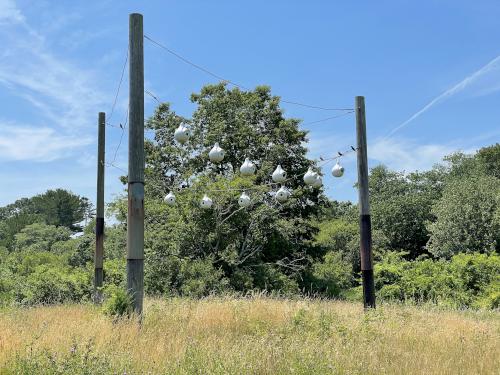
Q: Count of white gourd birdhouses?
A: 11